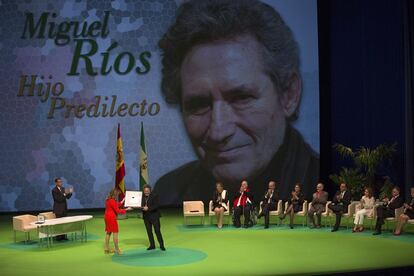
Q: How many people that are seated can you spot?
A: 9